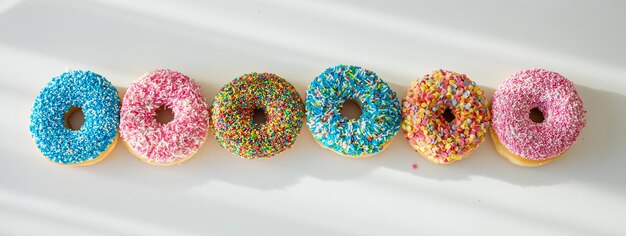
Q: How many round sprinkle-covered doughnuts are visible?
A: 6